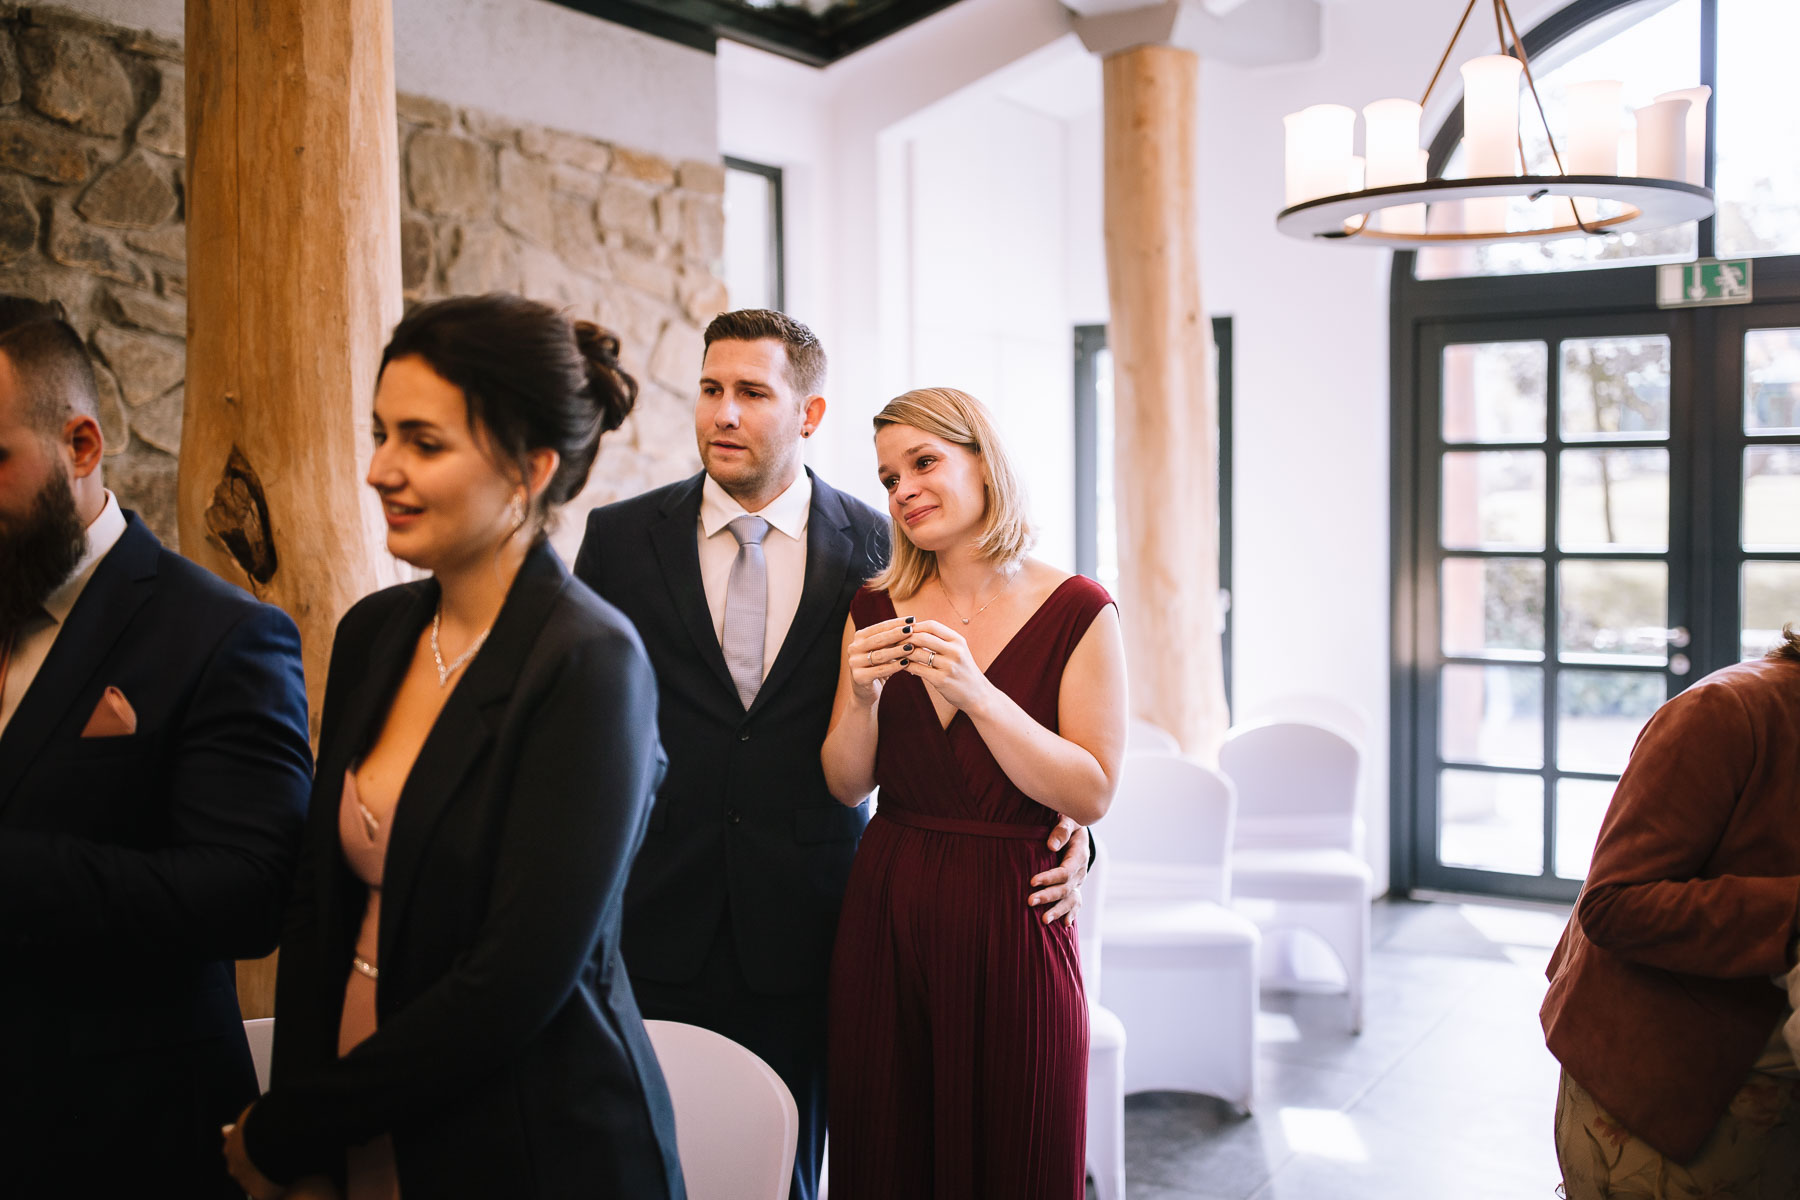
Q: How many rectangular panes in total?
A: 13